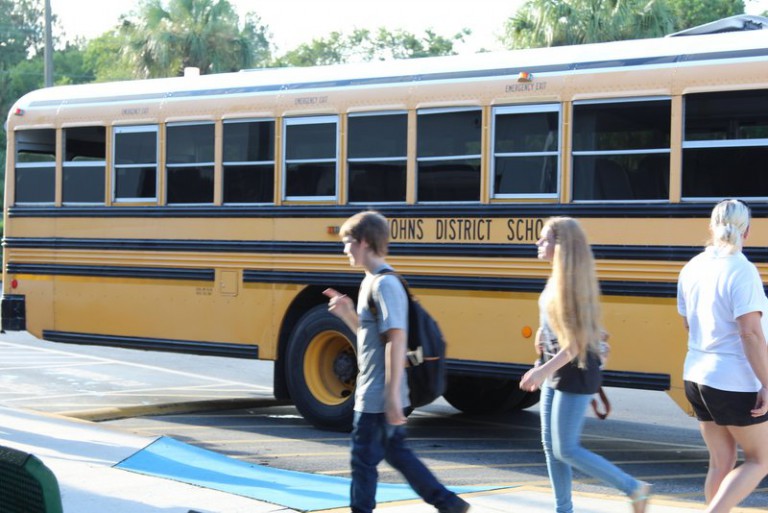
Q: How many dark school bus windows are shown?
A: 11